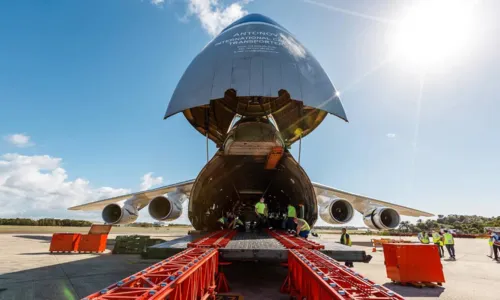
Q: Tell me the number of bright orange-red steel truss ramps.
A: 2